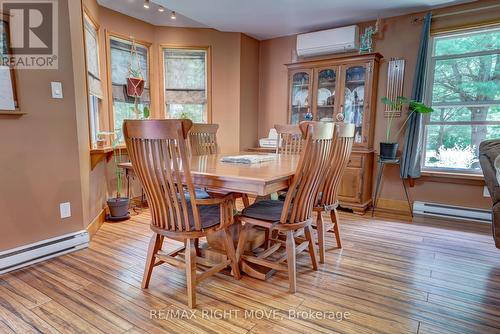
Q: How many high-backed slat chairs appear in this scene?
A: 5